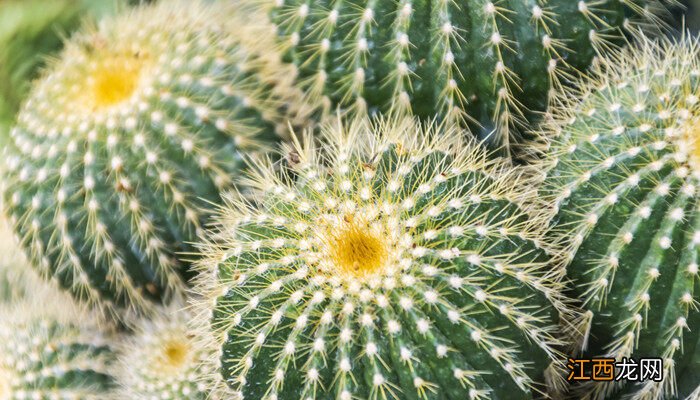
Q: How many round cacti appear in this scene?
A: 6